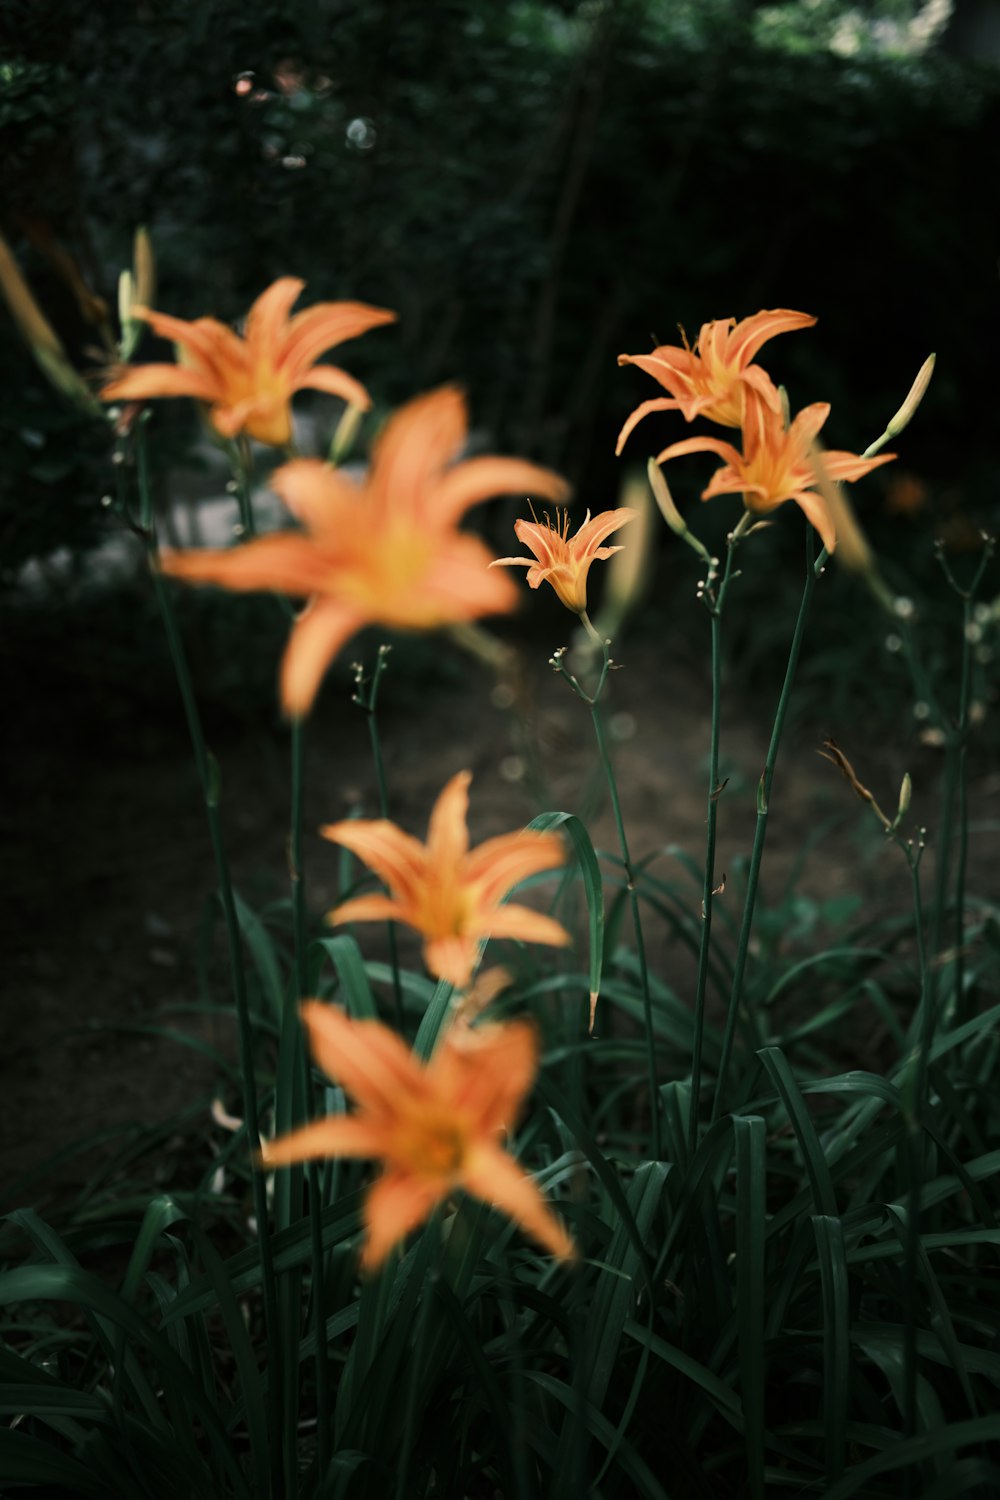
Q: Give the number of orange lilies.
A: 7